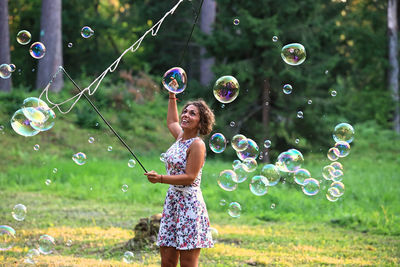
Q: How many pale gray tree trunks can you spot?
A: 4